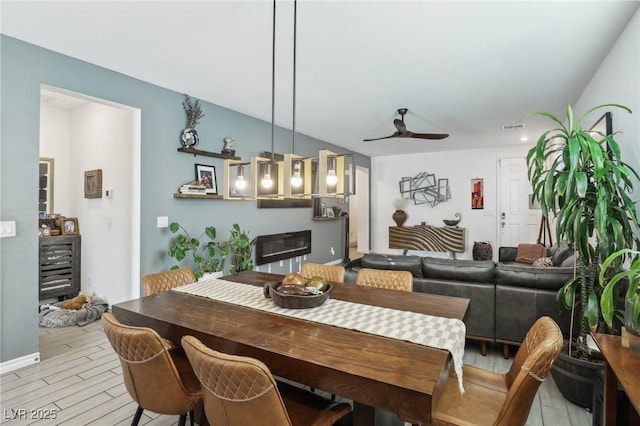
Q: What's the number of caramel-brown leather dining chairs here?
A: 6